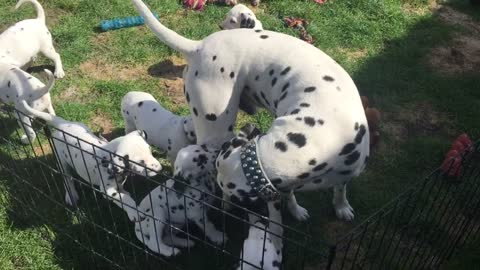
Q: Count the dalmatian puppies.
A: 7